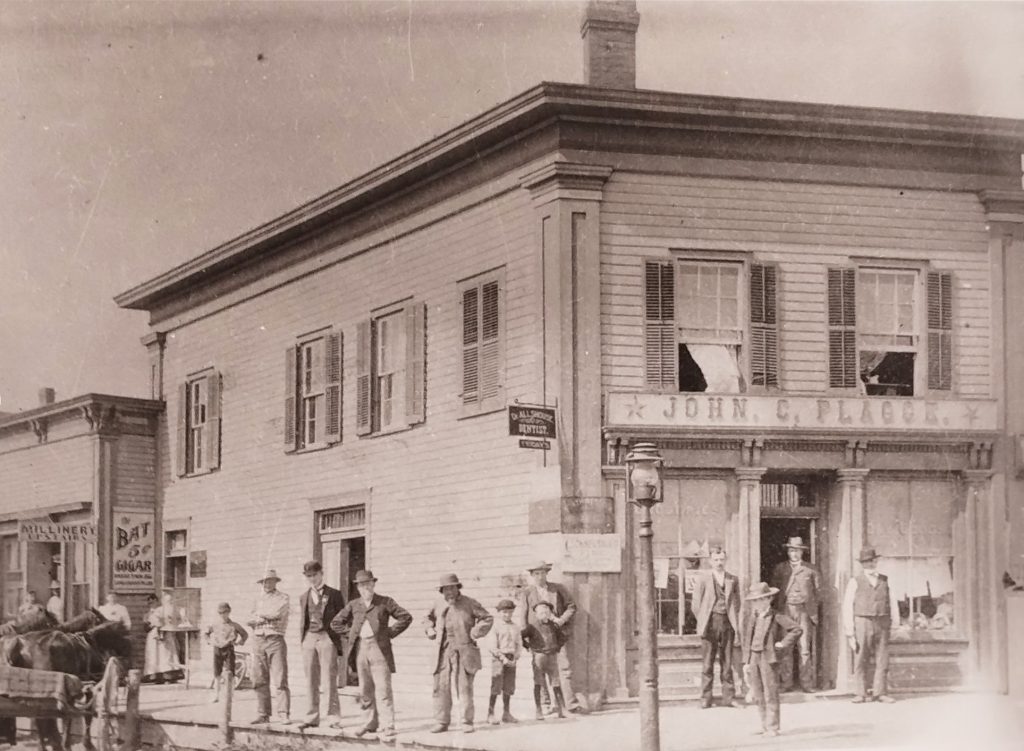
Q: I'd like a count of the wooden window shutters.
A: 12